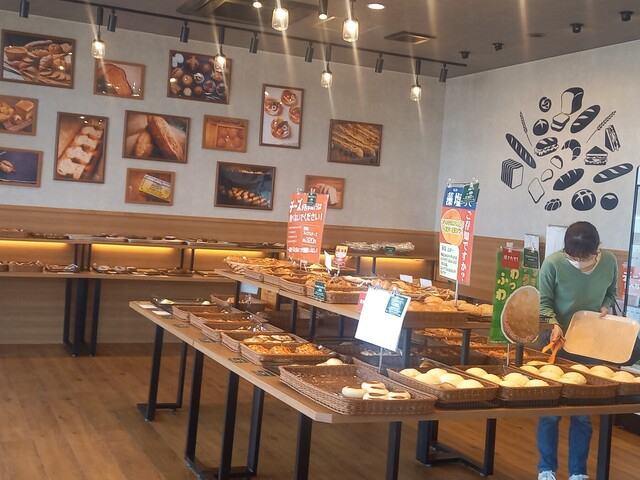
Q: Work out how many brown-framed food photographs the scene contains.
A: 13